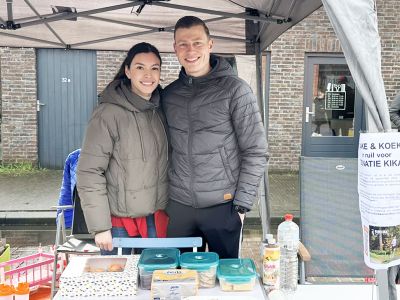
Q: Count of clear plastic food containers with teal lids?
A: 3